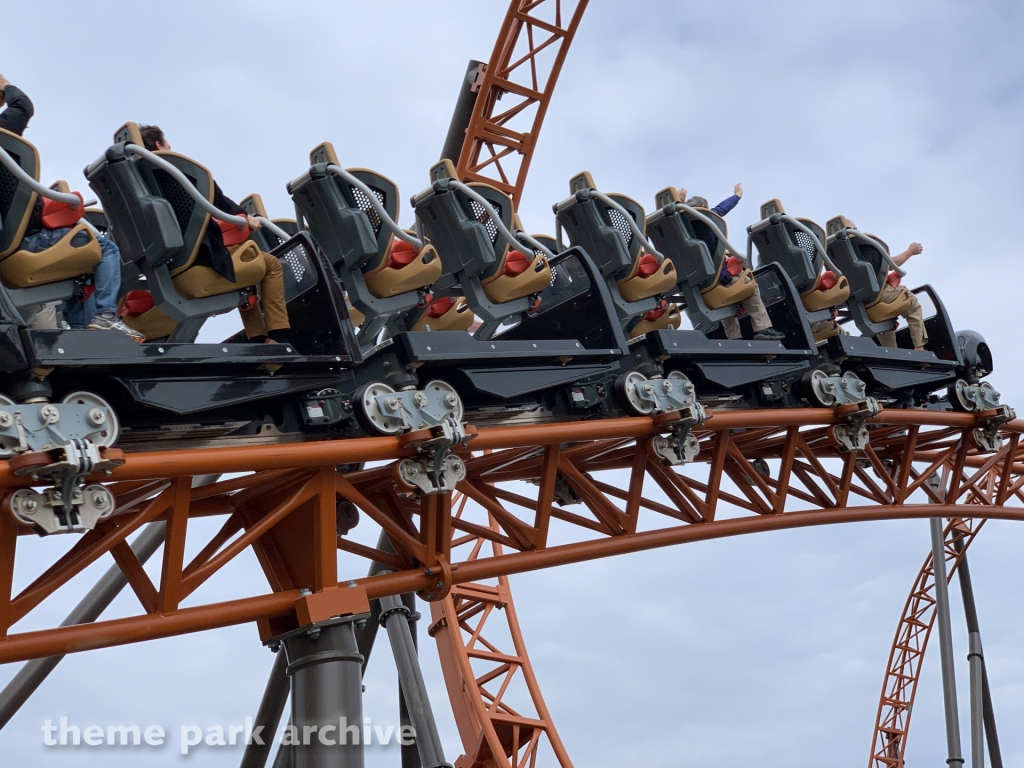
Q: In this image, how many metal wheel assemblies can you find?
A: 5